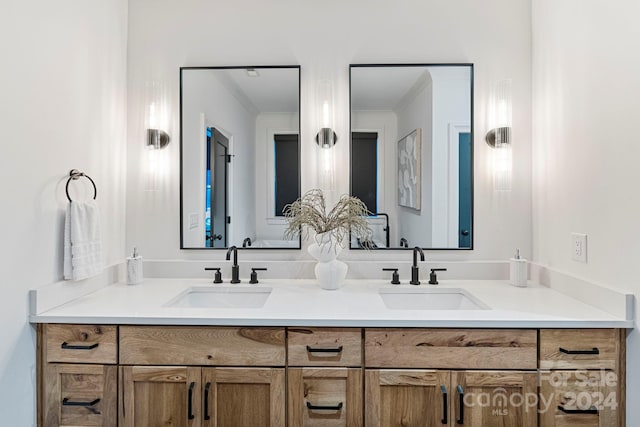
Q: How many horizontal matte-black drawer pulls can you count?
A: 6